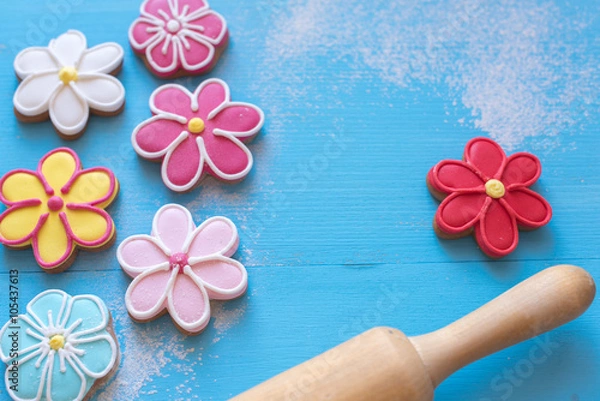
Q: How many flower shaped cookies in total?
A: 7